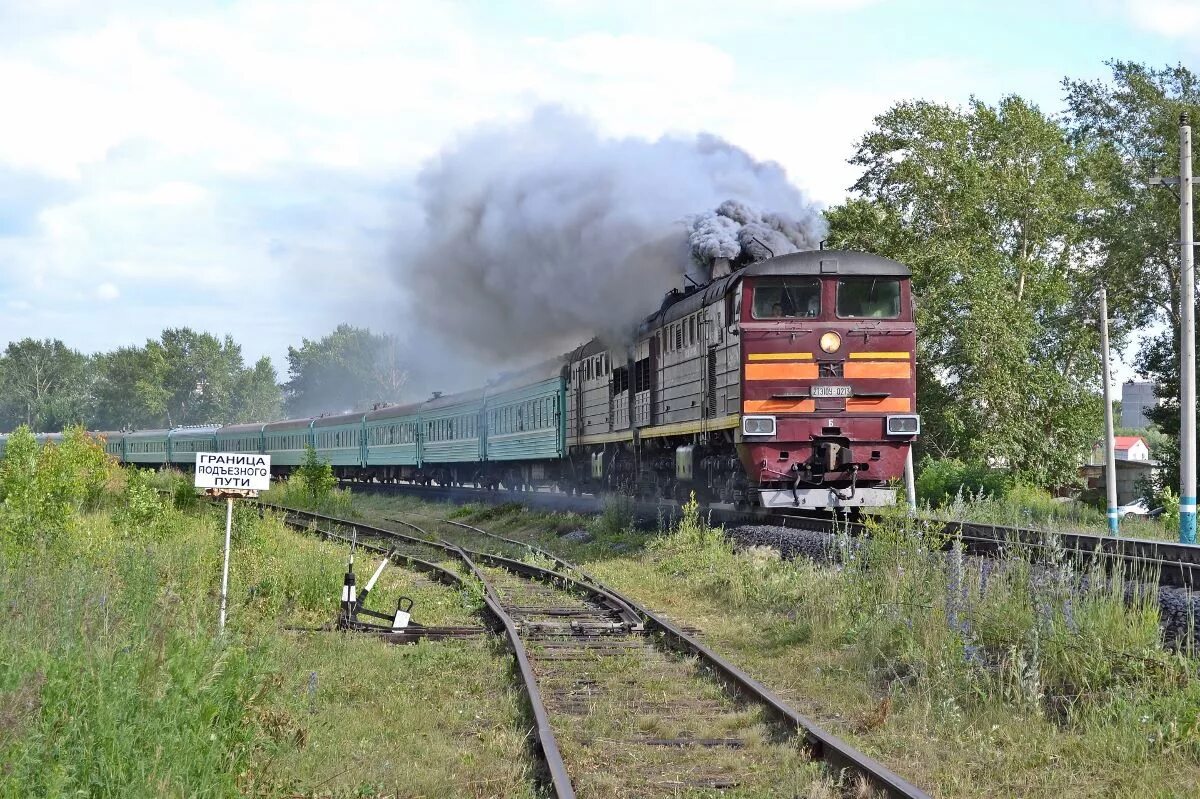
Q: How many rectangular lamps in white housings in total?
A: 2